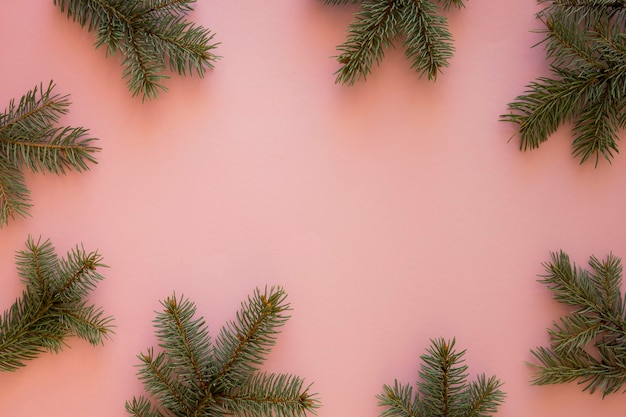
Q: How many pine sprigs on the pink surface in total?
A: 8